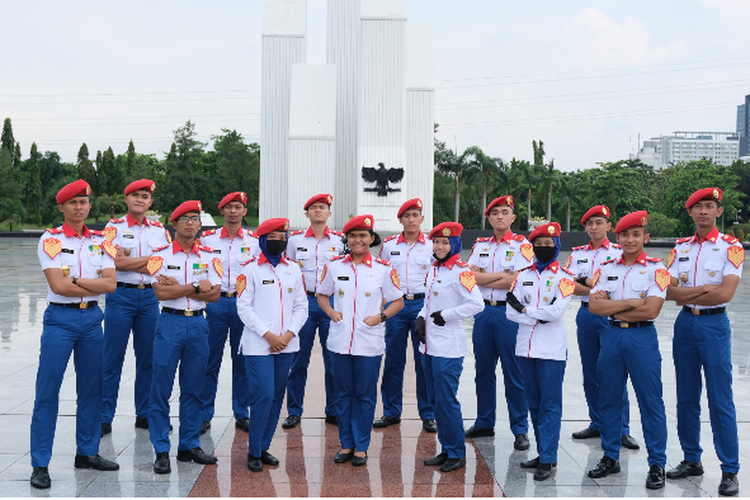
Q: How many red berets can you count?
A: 14